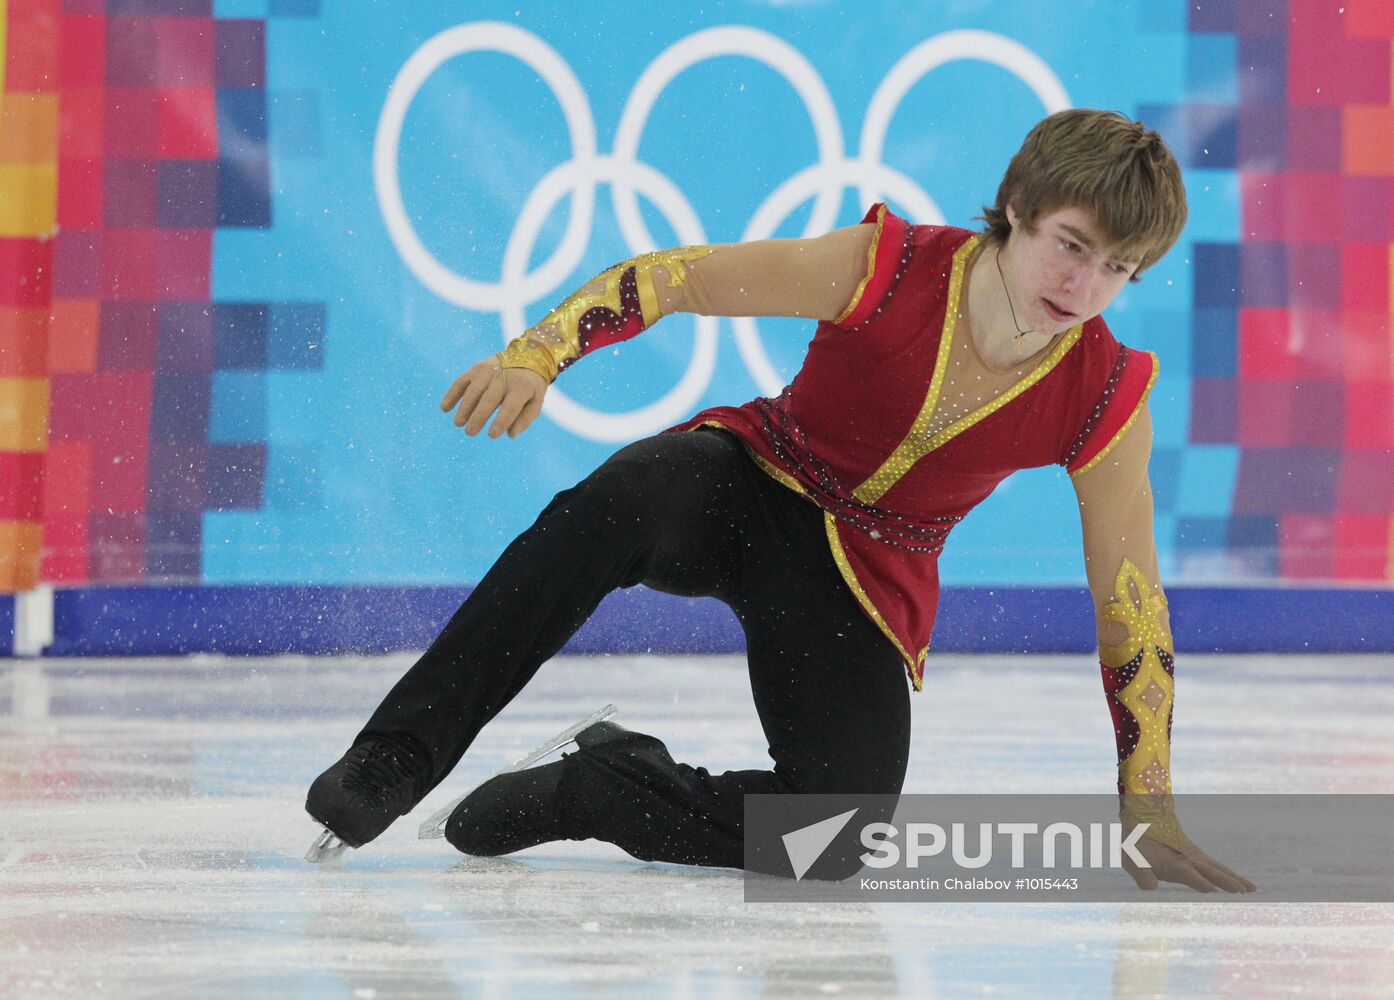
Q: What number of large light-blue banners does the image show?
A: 1